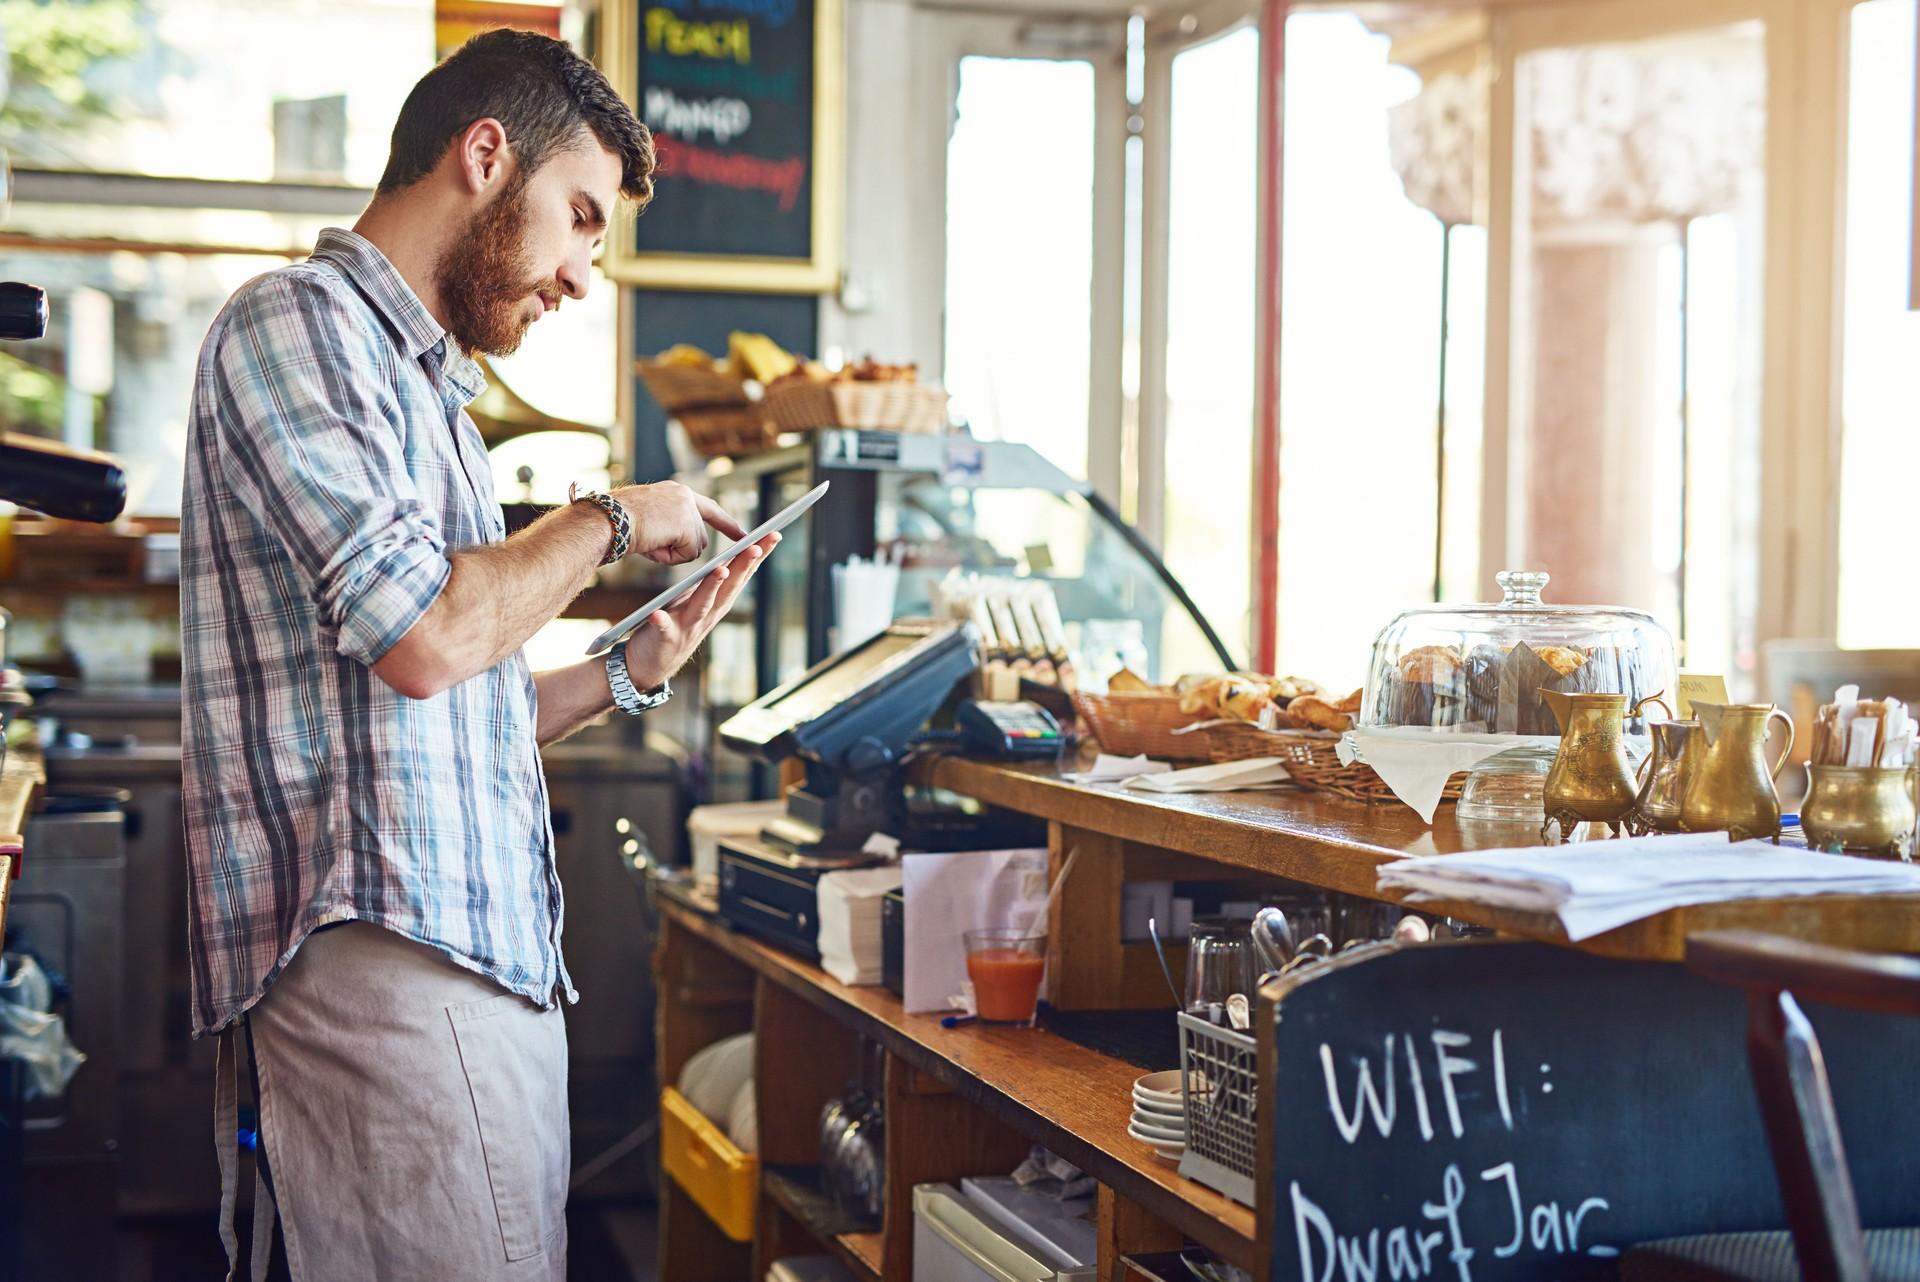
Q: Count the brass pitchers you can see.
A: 3